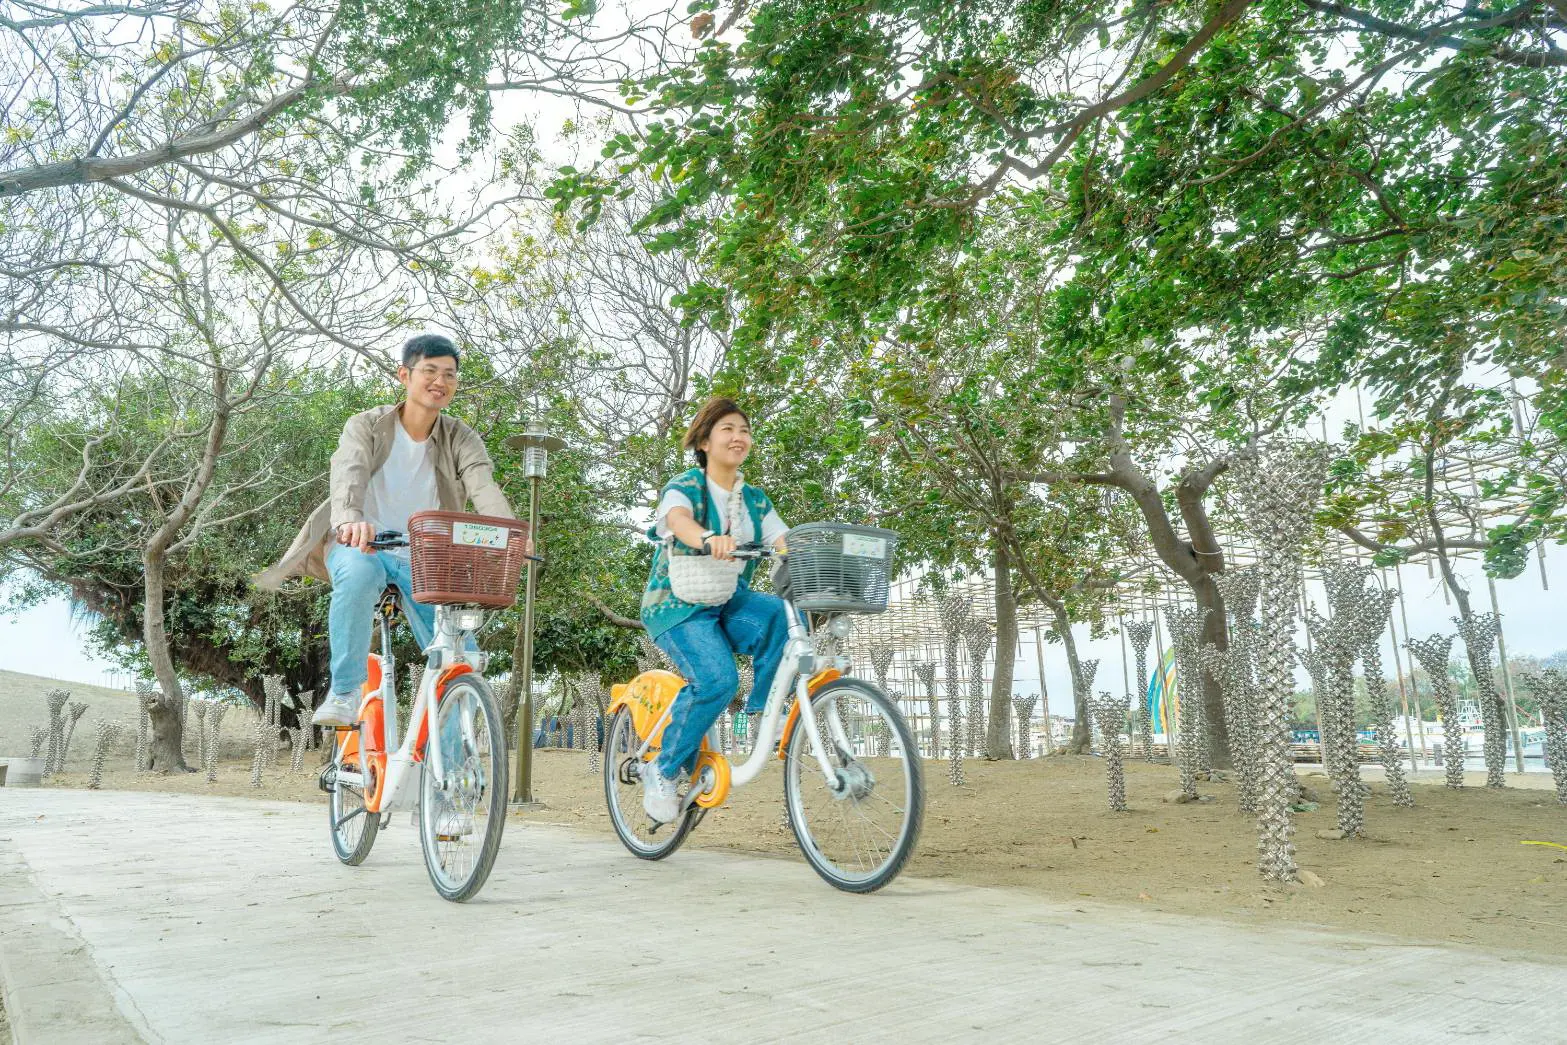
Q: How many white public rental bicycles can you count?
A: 2